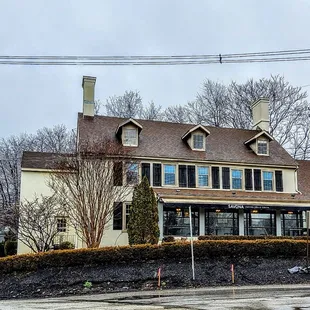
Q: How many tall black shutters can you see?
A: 11